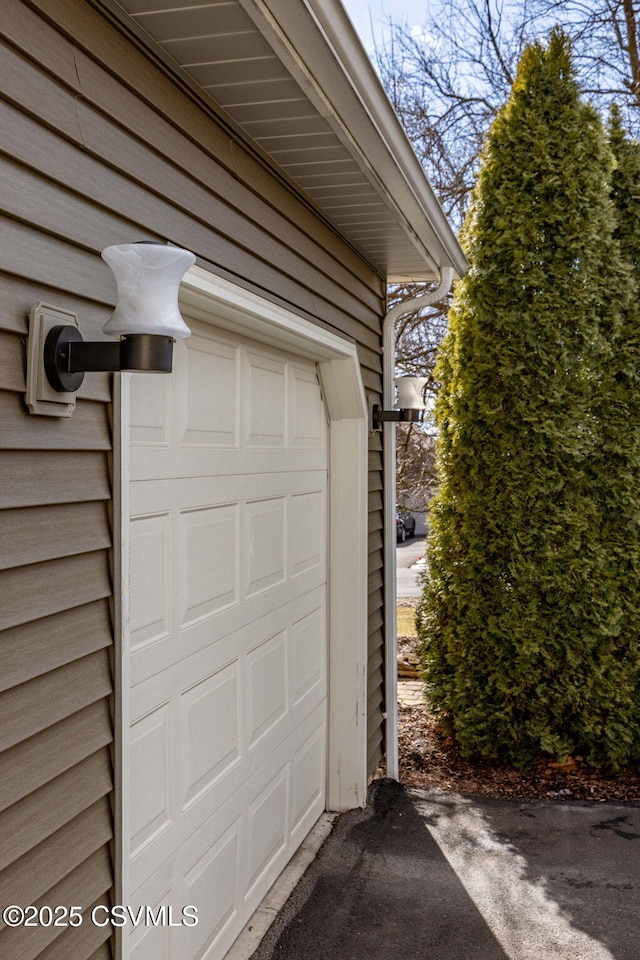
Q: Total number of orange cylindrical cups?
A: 0